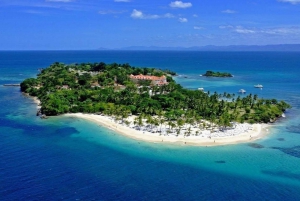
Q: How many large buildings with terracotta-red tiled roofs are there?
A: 1